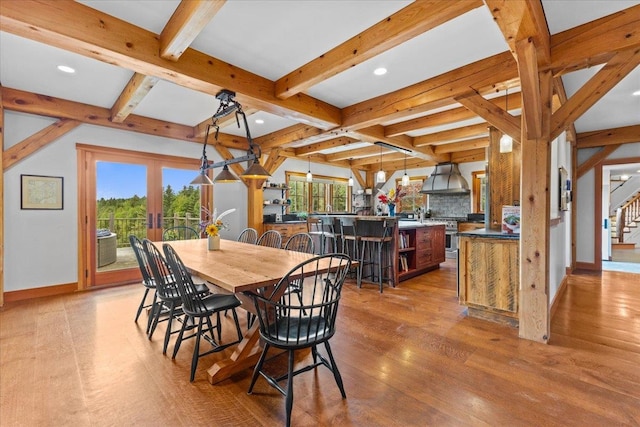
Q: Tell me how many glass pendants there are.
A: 5